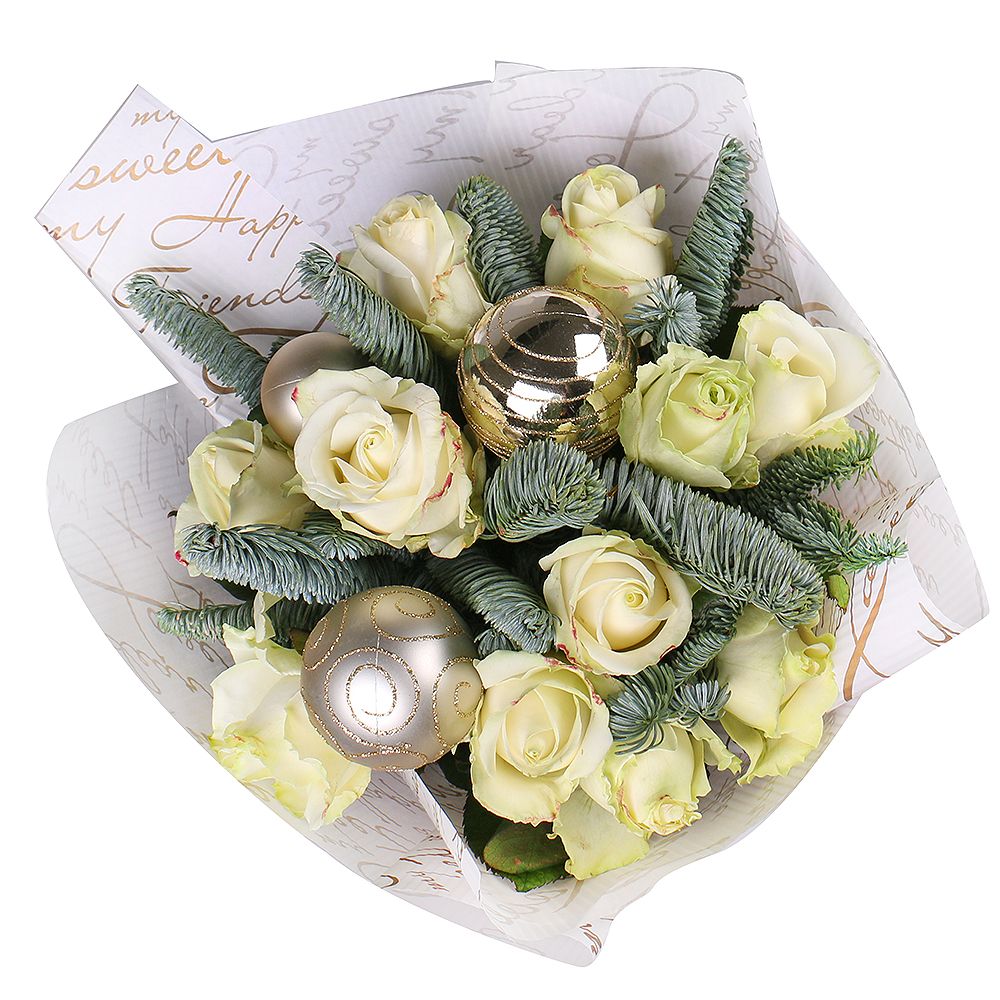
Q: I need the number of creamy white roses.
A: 11